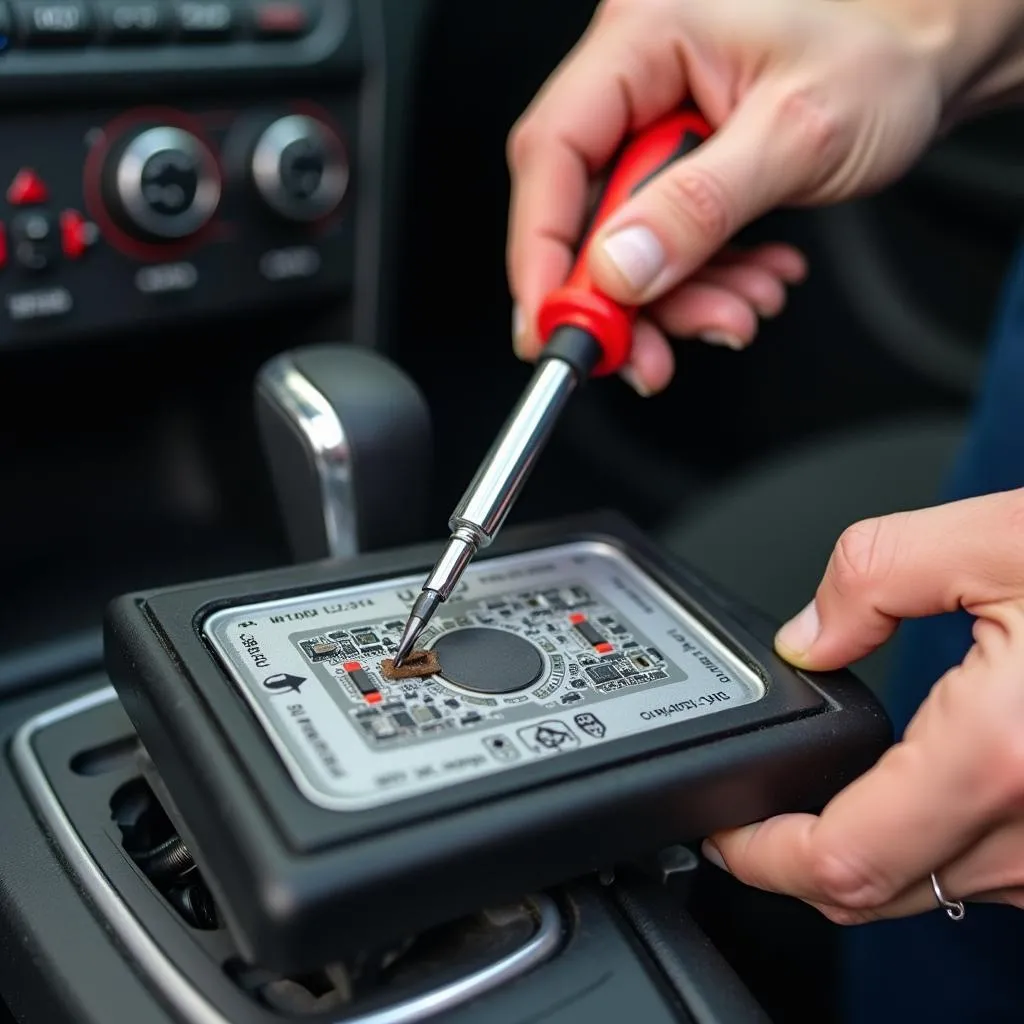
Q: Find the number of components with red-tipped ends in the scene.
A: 2